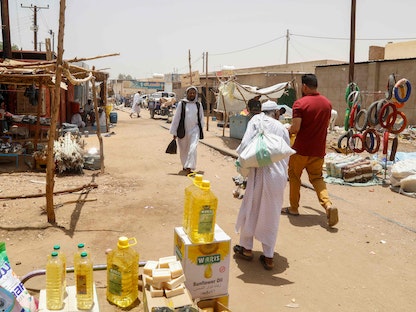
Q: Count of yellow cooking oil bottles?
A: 7